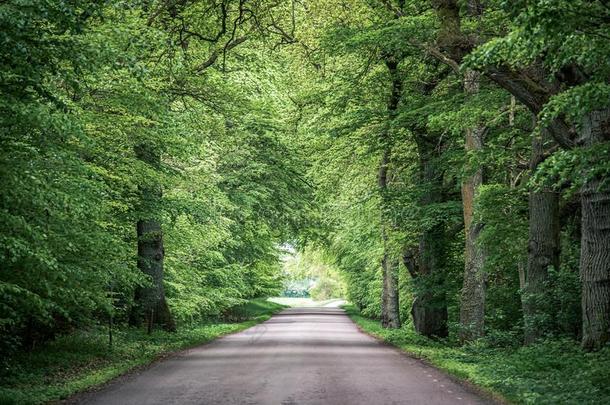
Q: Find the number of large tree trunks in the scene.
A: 6